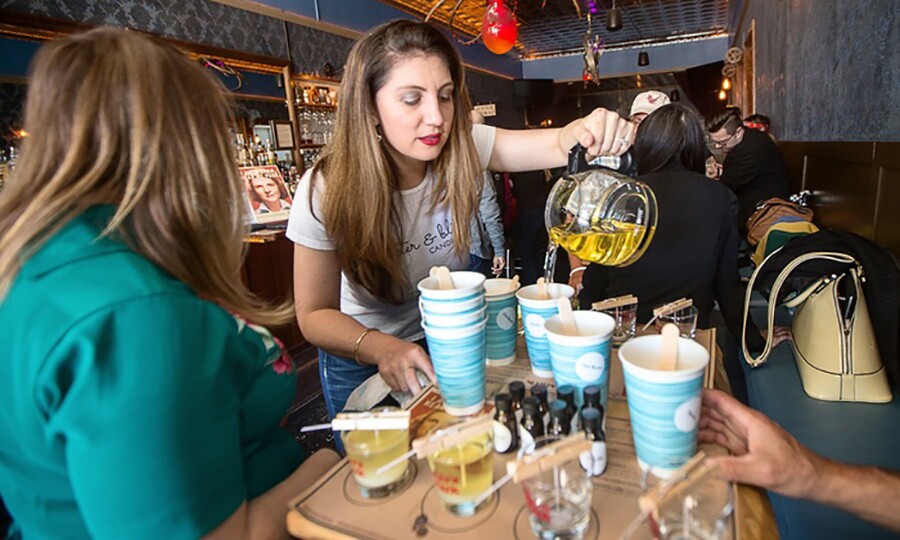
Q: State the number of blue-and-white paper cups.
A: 8